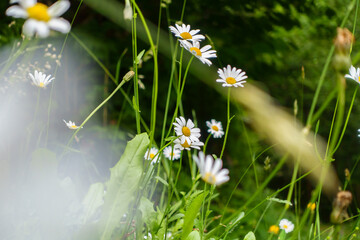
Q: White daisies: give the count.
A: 14